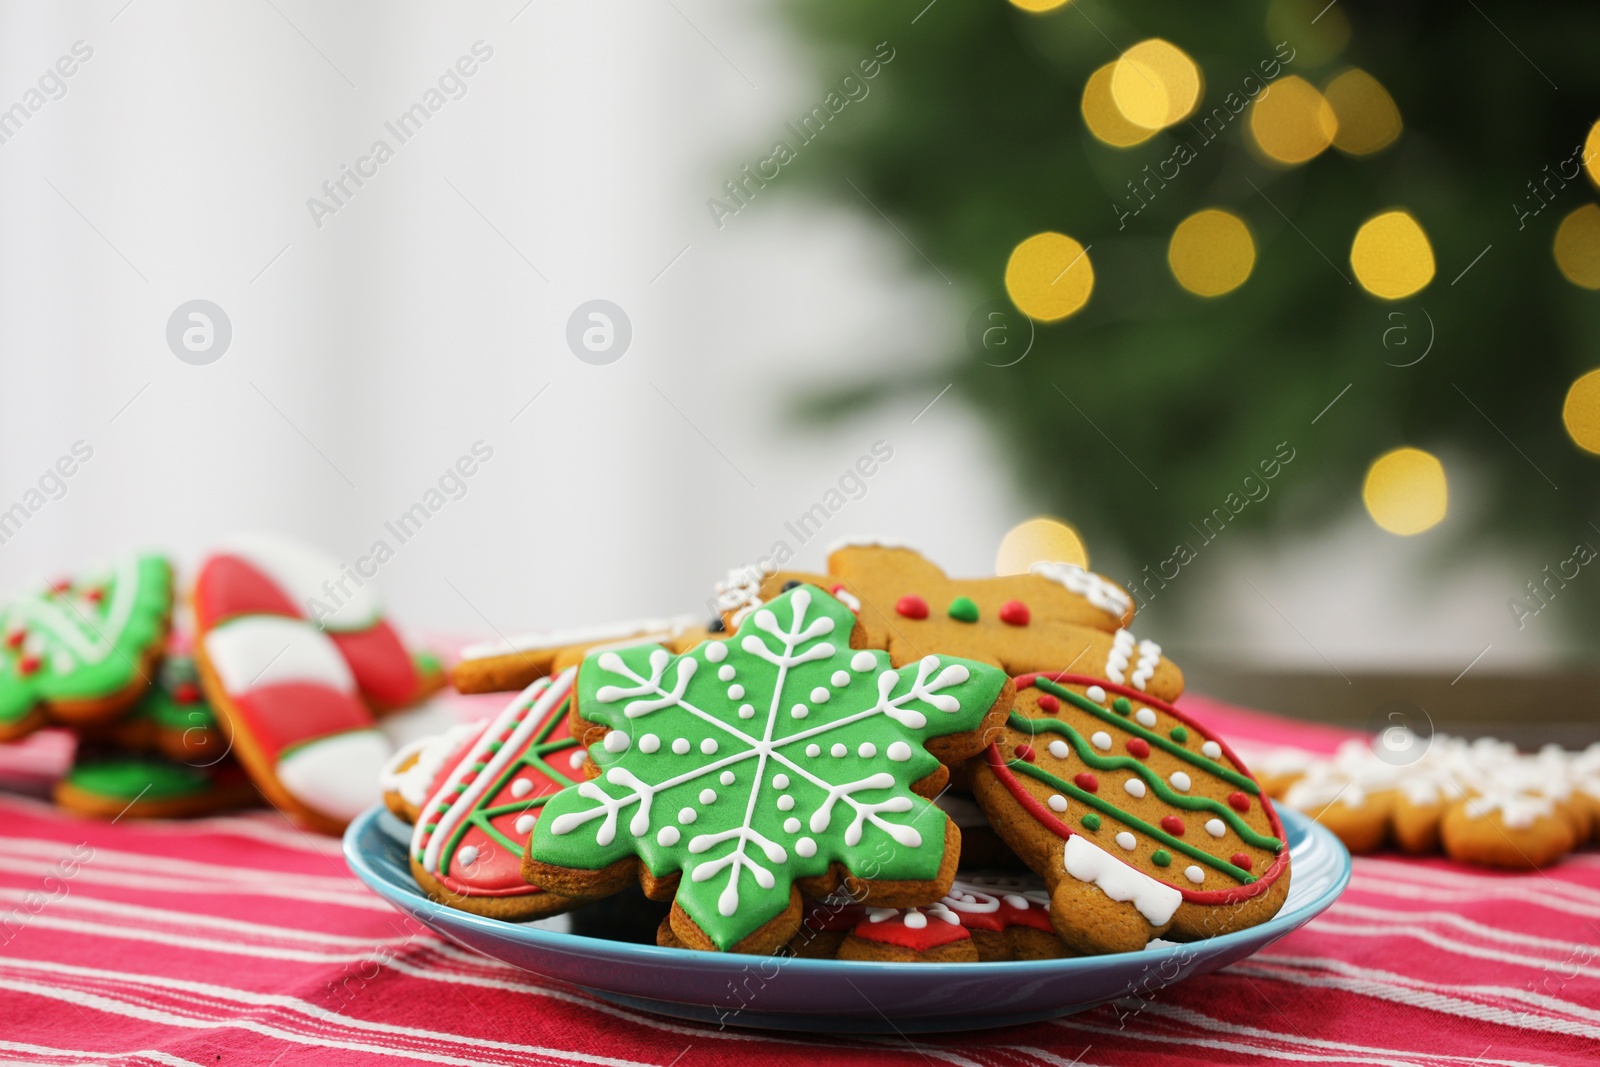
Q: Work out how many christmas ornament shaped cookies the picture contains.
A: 2